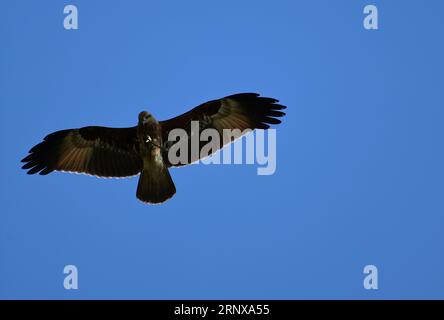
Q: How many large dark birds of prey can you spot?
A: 1